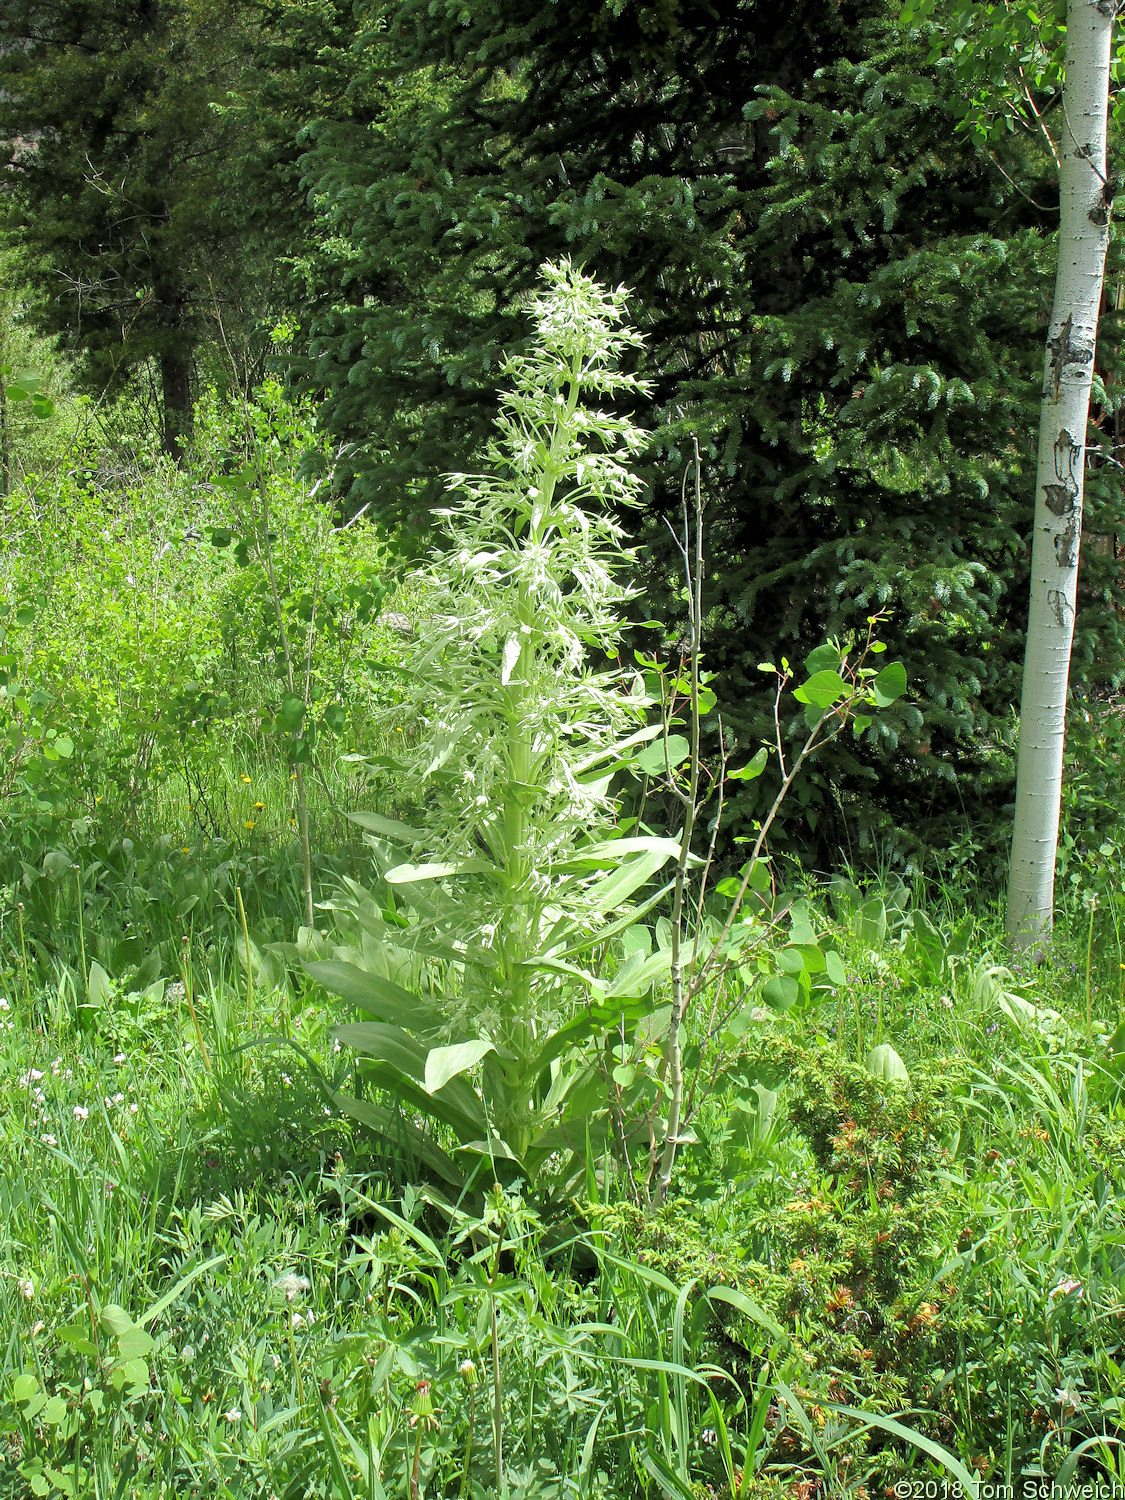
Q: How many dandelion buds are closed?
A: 2